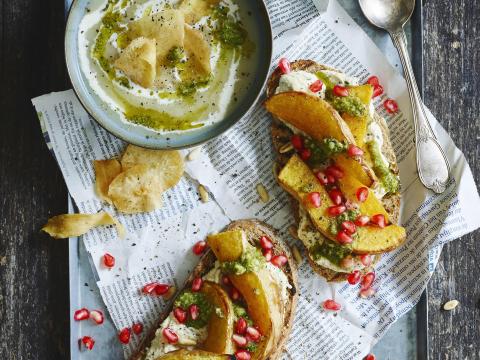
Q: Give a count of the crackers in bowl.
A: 4